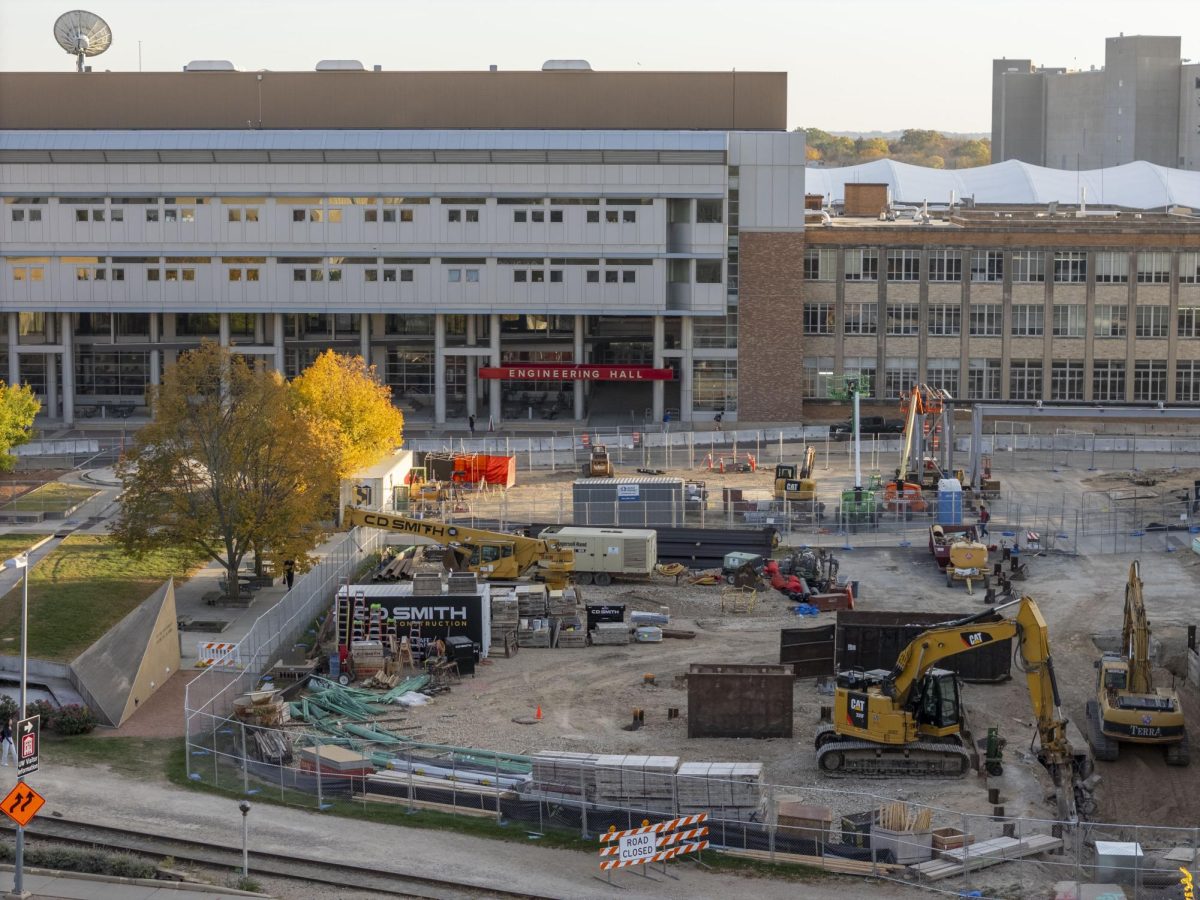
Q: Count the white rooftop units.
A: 3